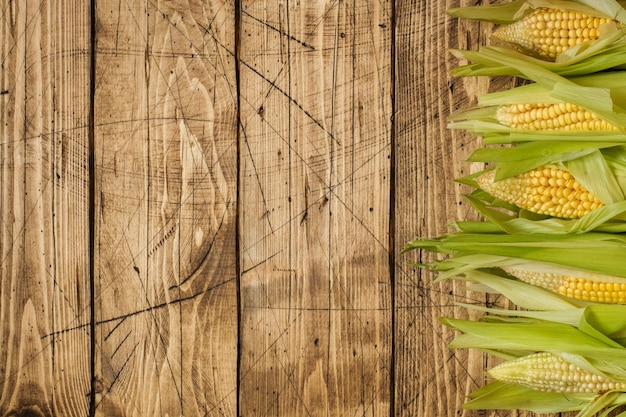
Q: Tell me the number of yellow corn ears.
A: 5